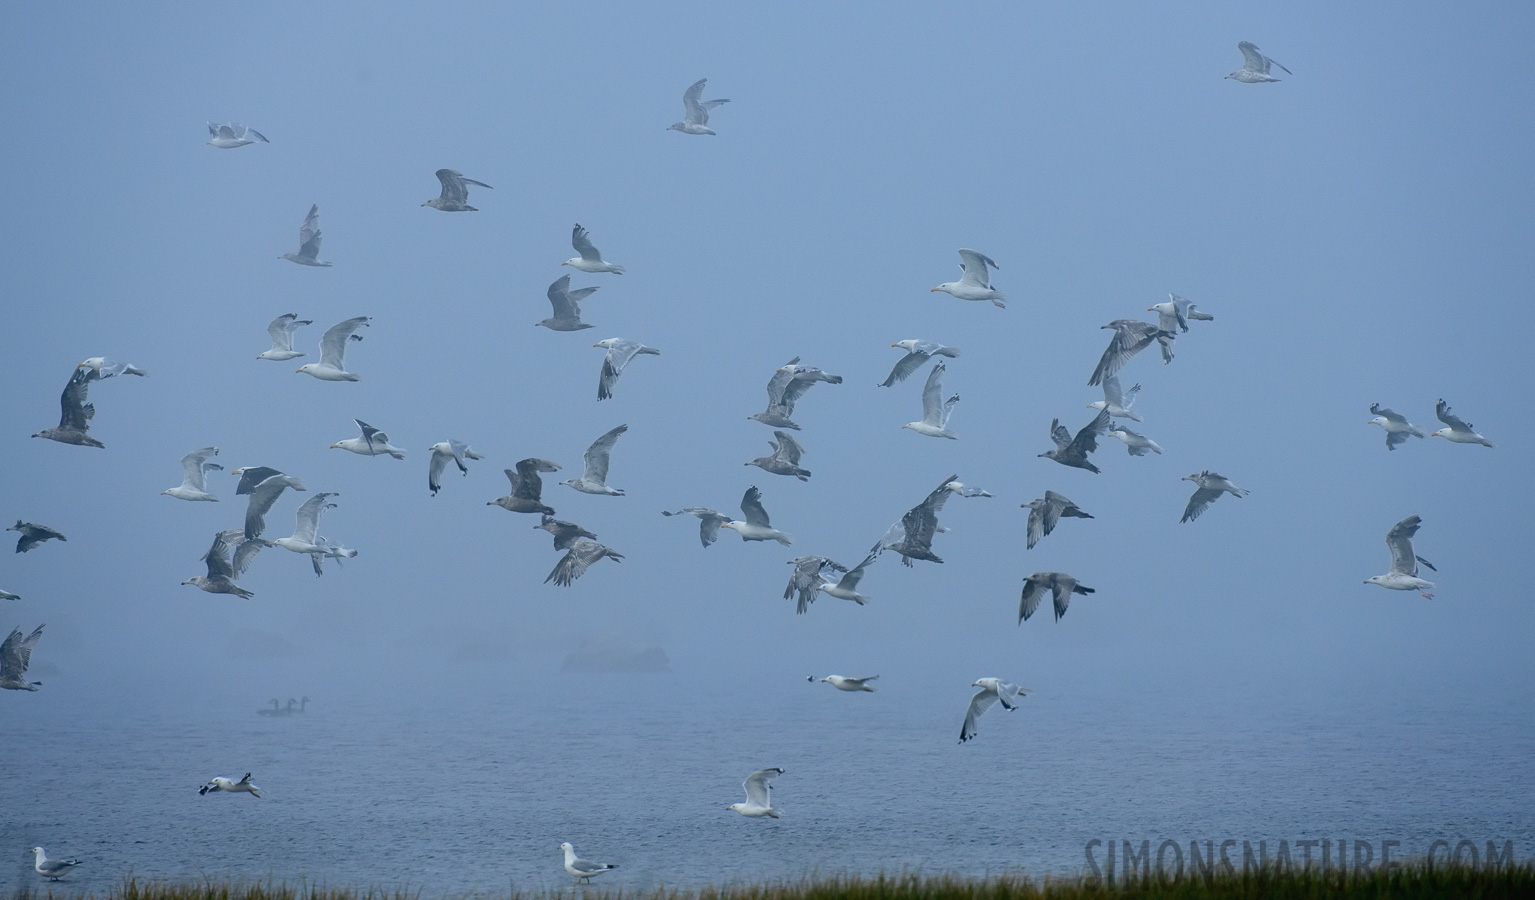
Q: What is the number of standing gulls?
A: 2